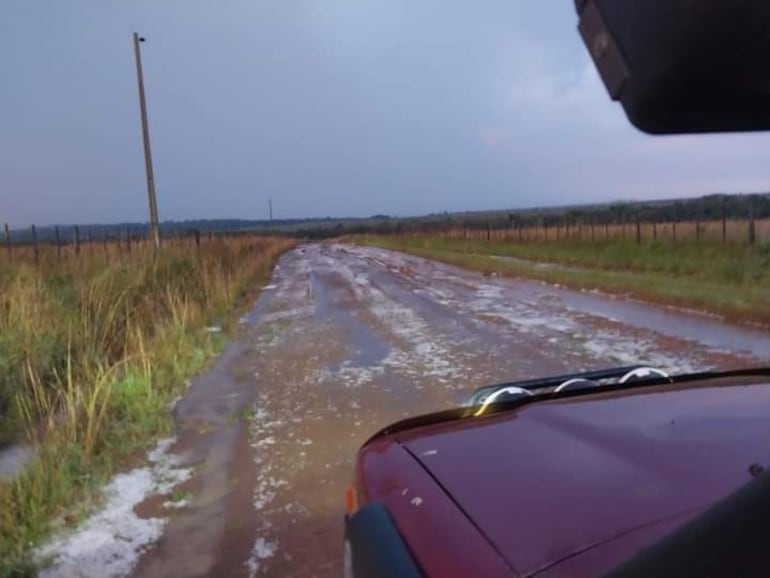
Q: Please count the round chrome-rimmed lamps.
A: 3